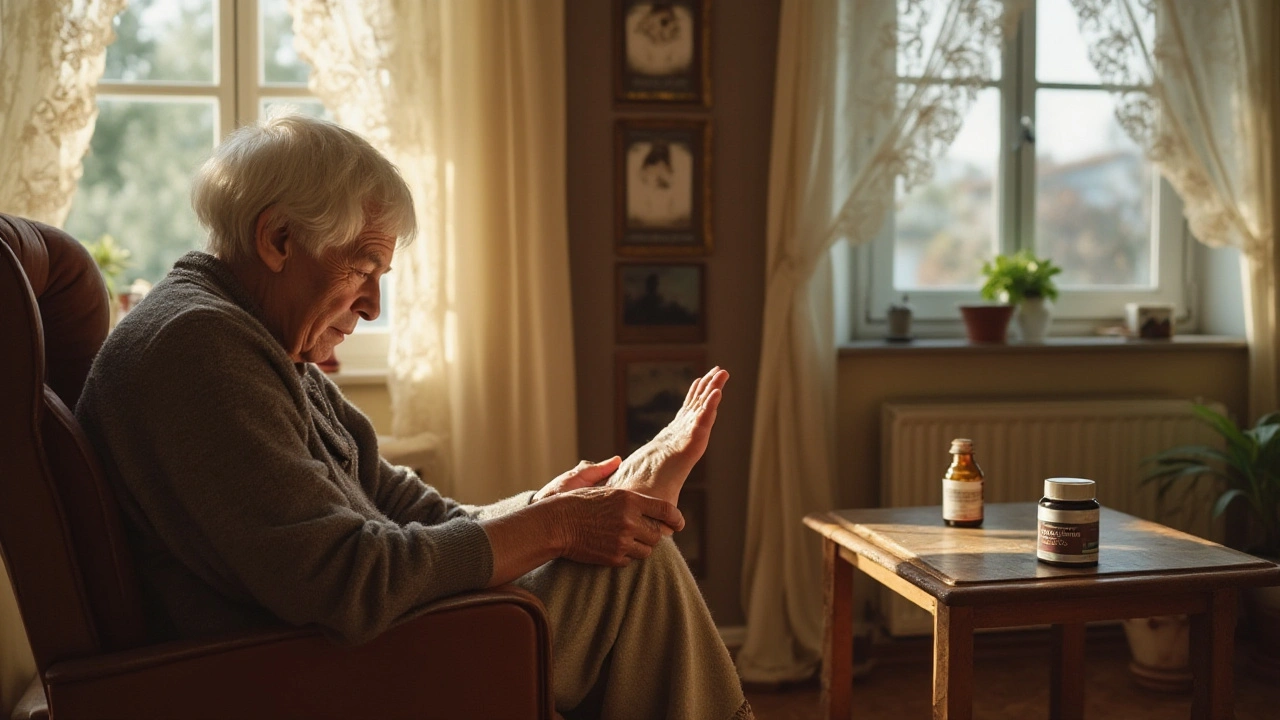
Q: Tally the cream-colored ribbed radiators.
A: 1